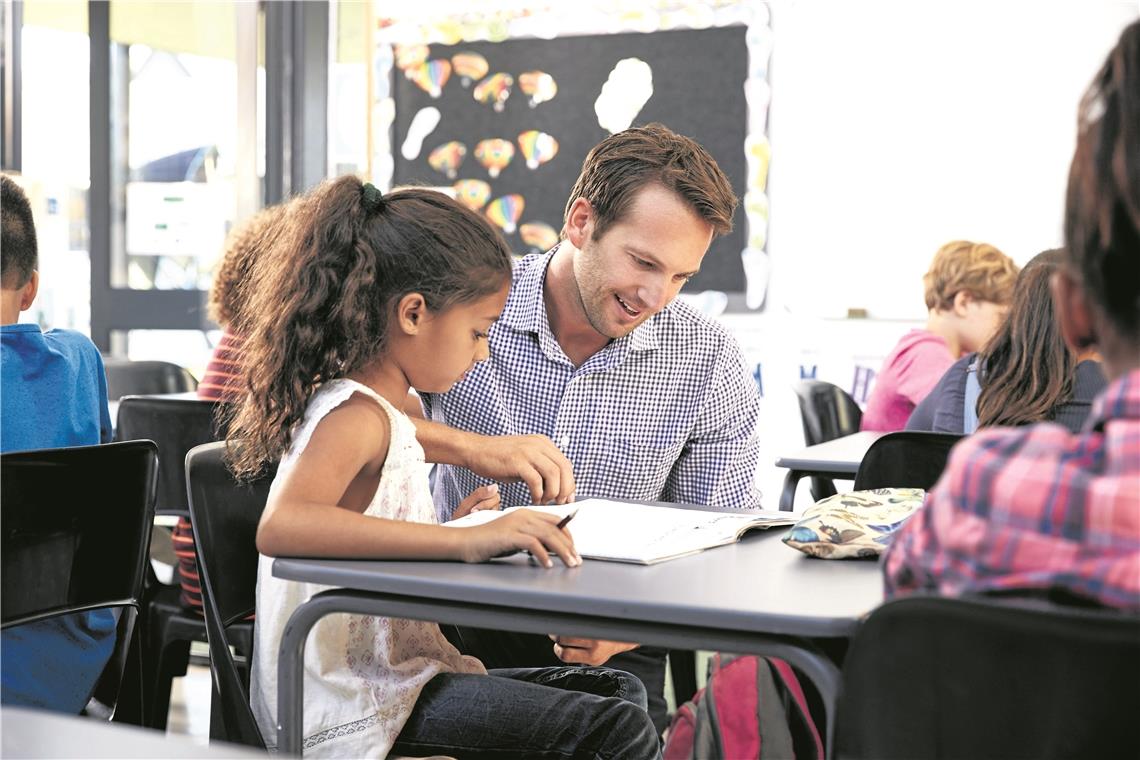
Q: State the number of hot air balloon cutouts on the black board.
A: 11